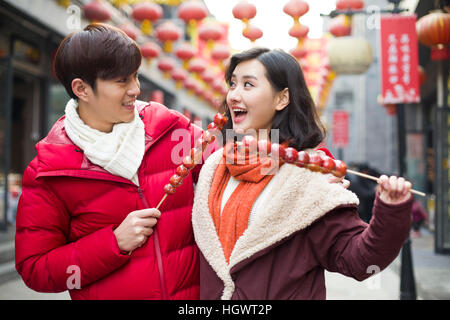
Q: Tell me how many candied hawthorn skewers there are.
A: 2